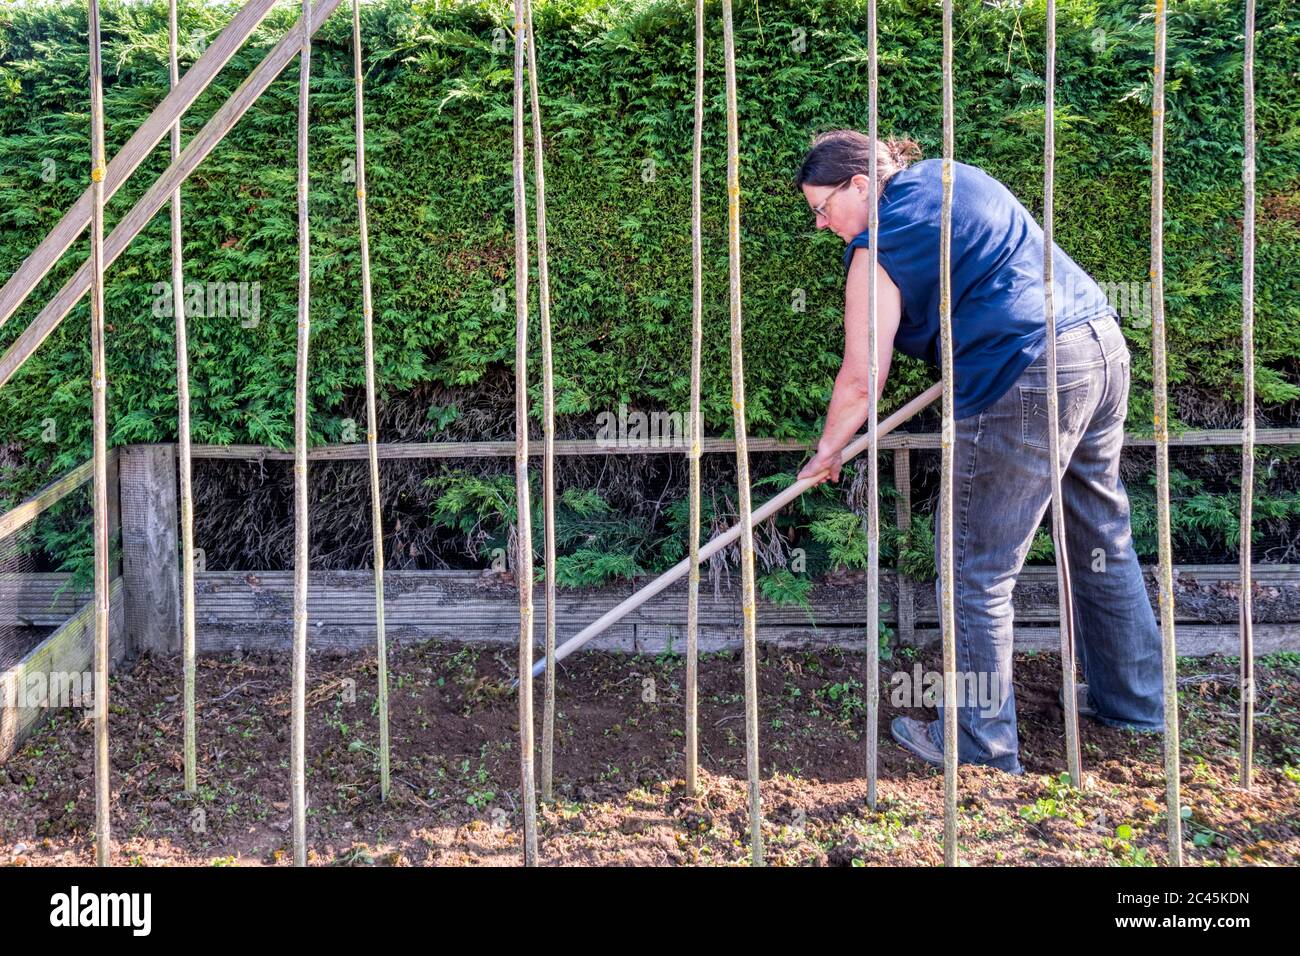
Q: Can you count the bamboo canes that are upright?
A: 13